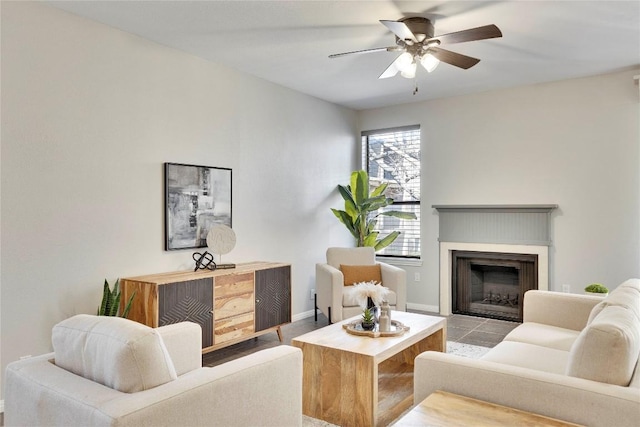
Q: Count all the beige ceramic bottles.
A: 2